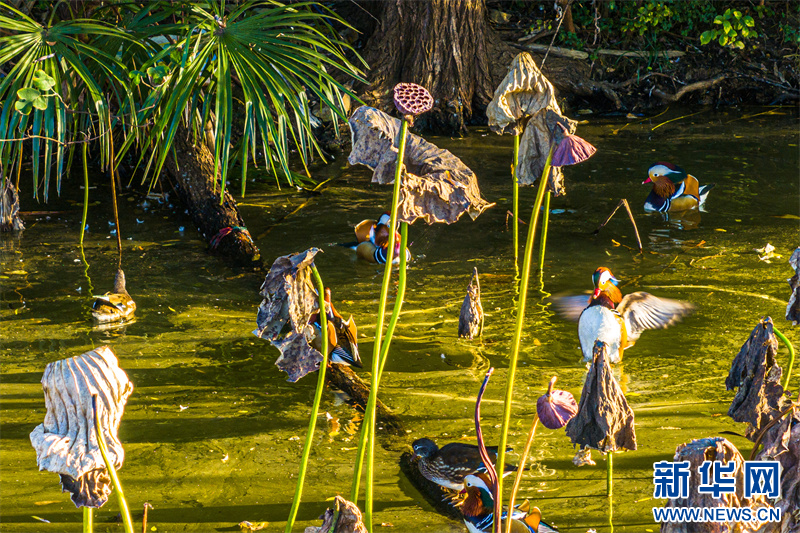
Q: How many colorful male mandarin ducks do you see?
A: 5